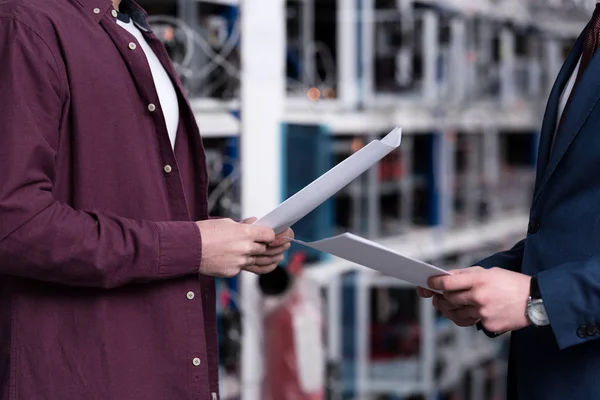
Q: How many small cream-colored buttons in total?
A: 7